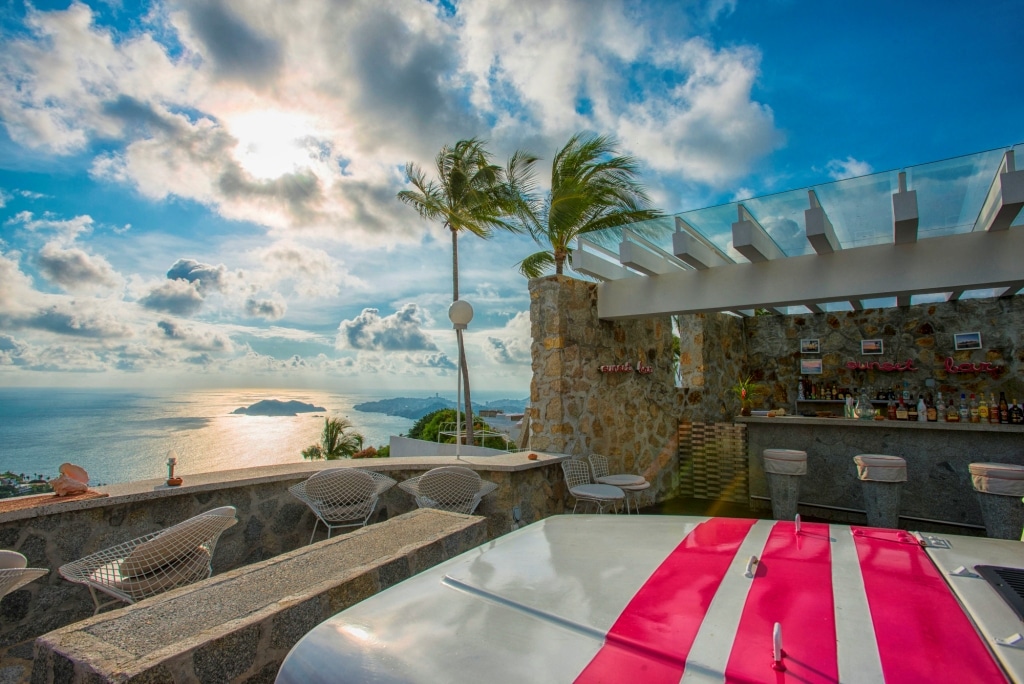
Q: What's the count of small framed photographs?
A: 4